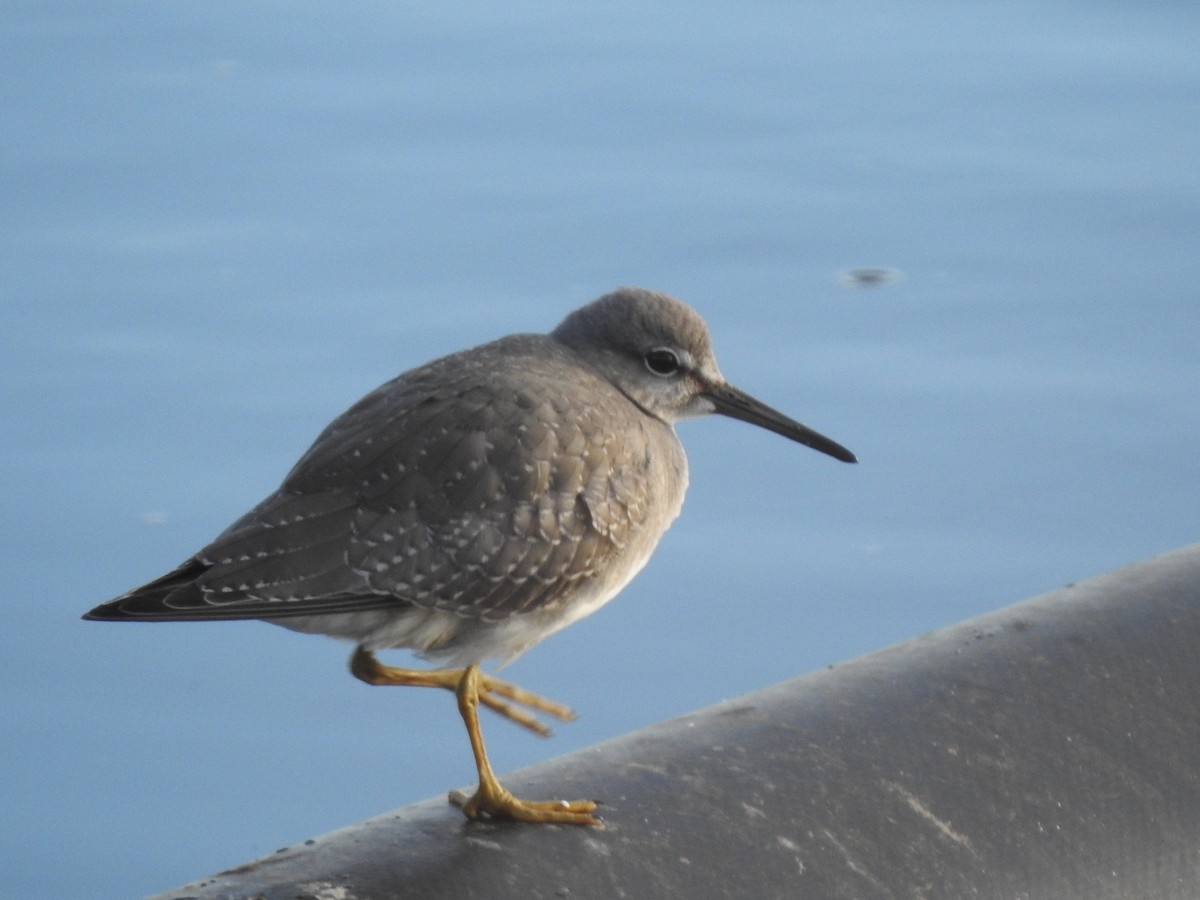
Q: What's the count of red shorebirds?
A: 0